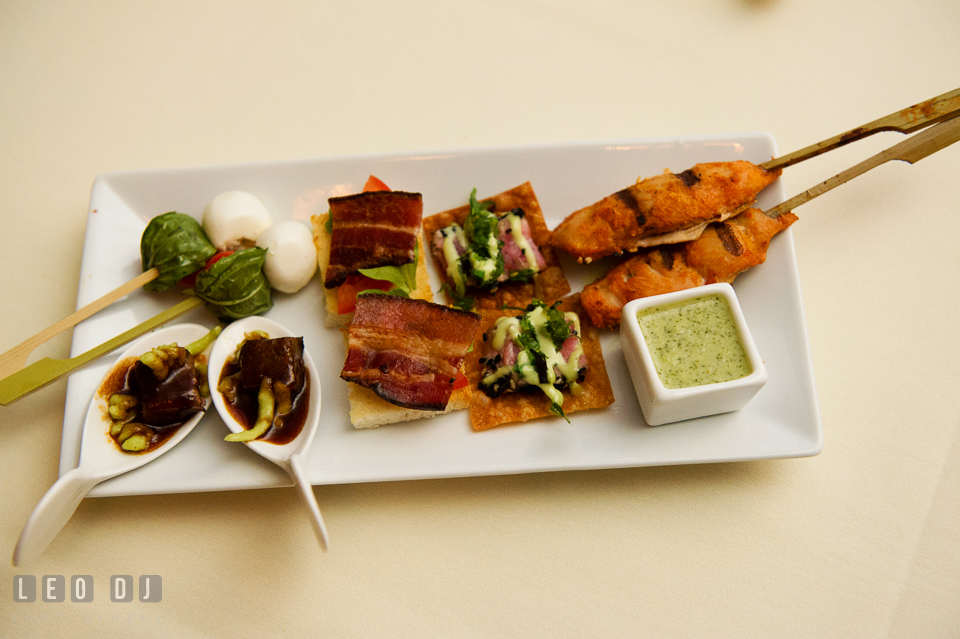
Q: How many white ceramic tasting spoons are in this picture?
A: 2